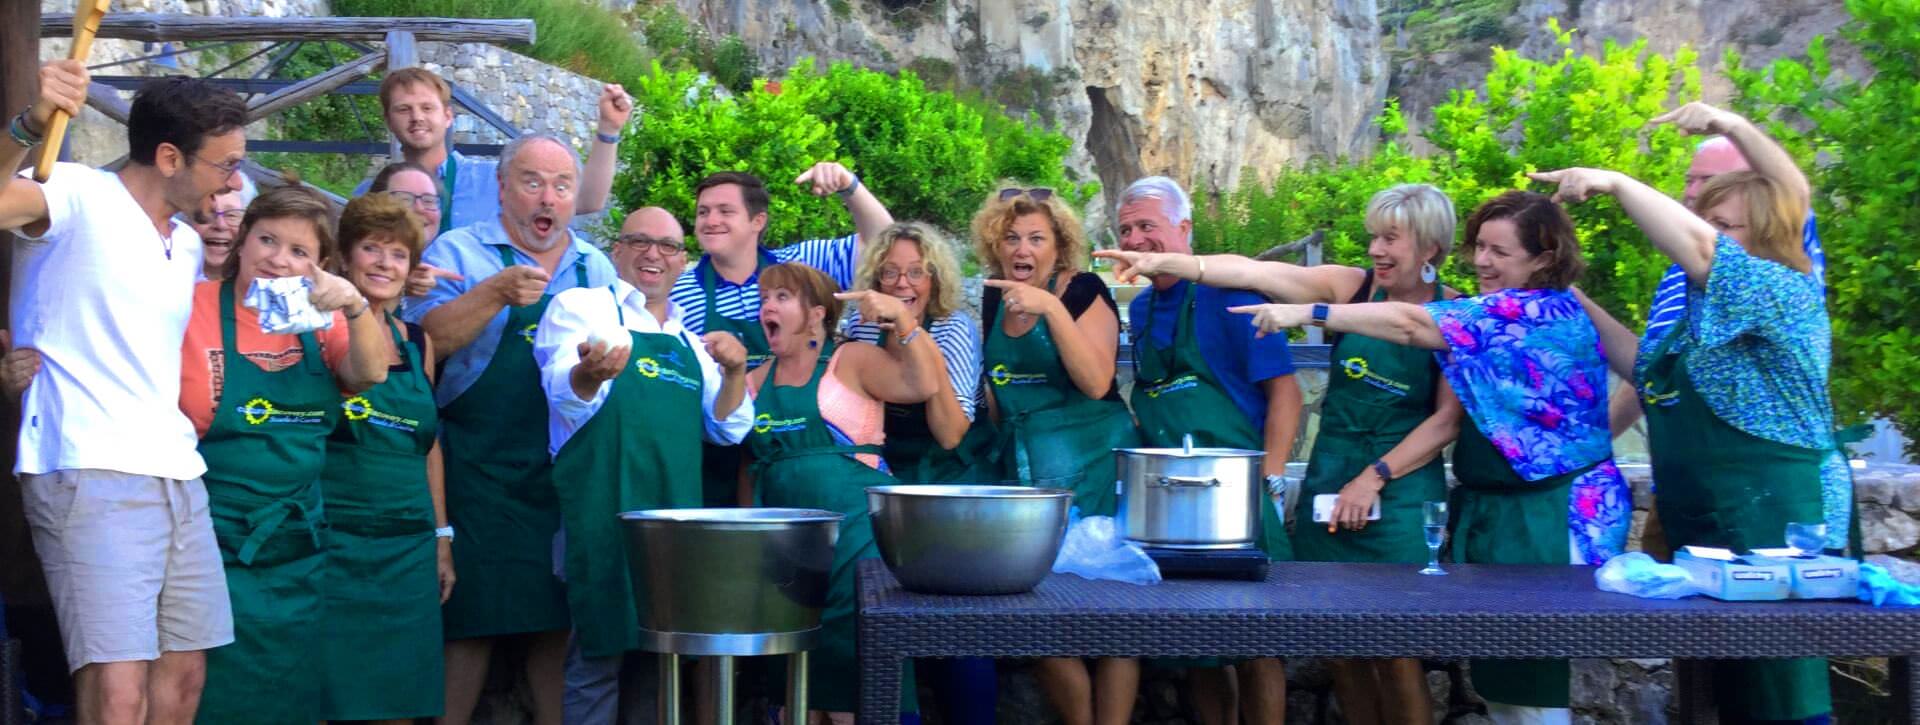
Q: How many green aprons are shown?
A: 13